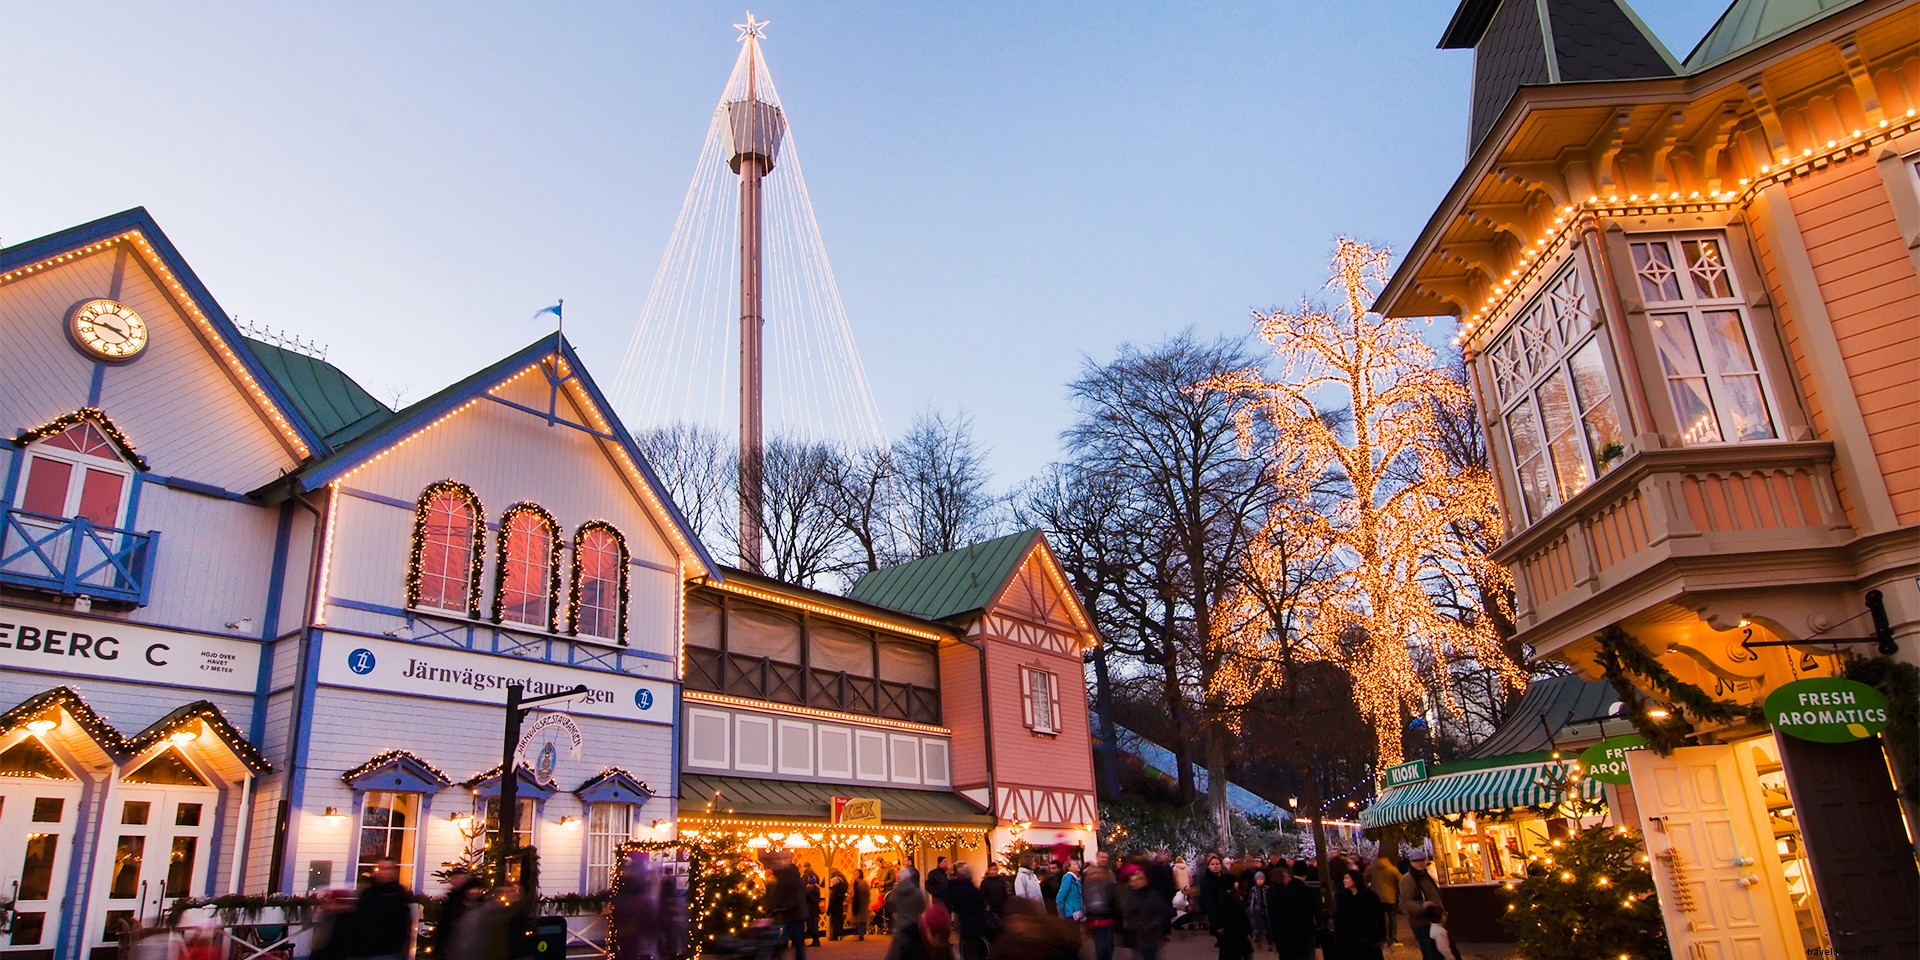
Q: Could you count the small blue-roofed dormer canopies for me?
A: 3